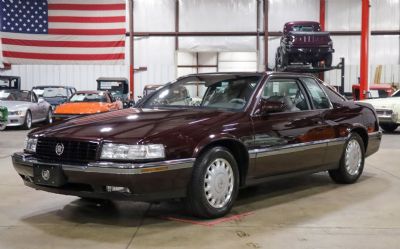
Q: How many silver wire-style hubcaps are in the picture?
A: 2